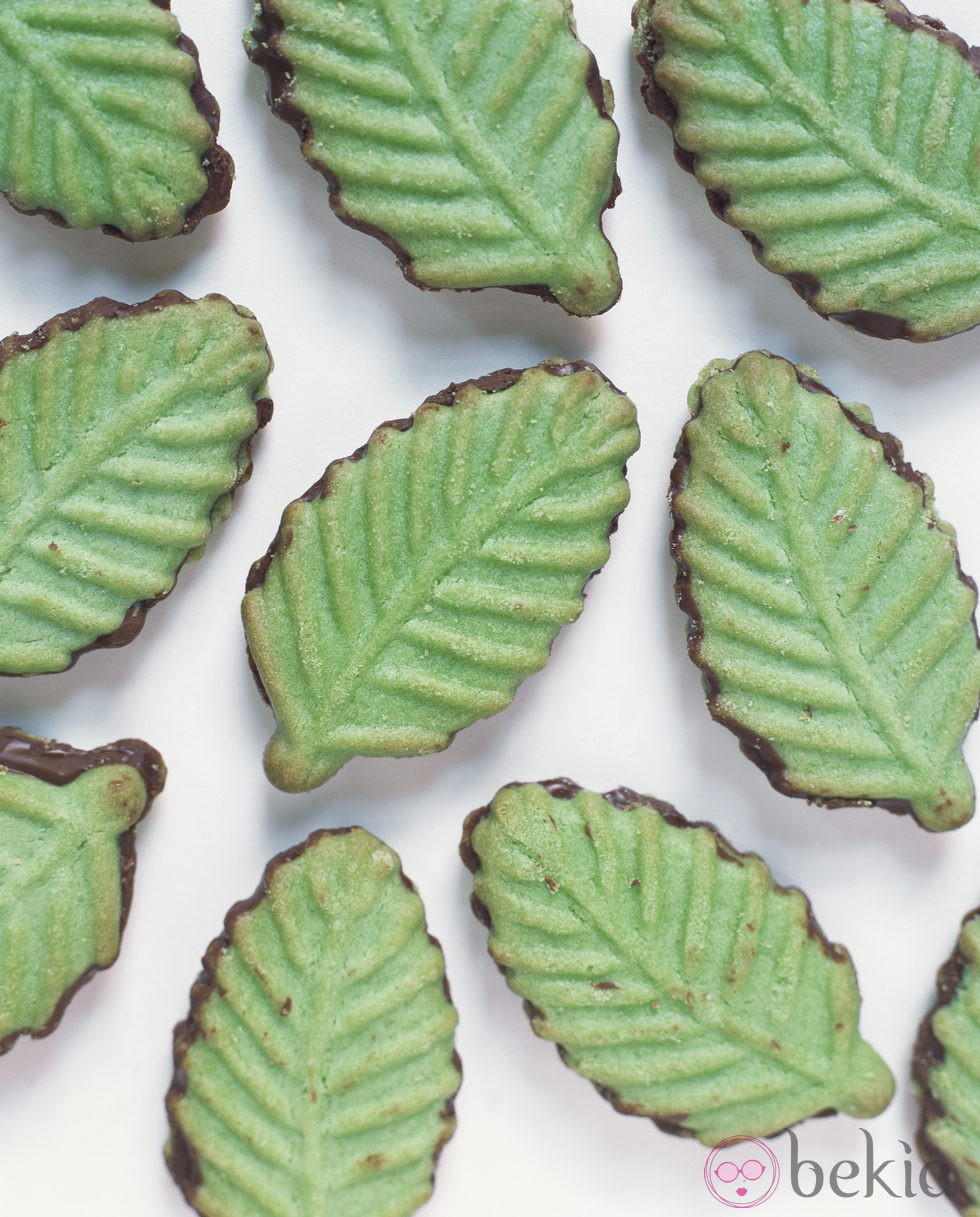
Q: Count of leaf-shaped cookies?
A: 10